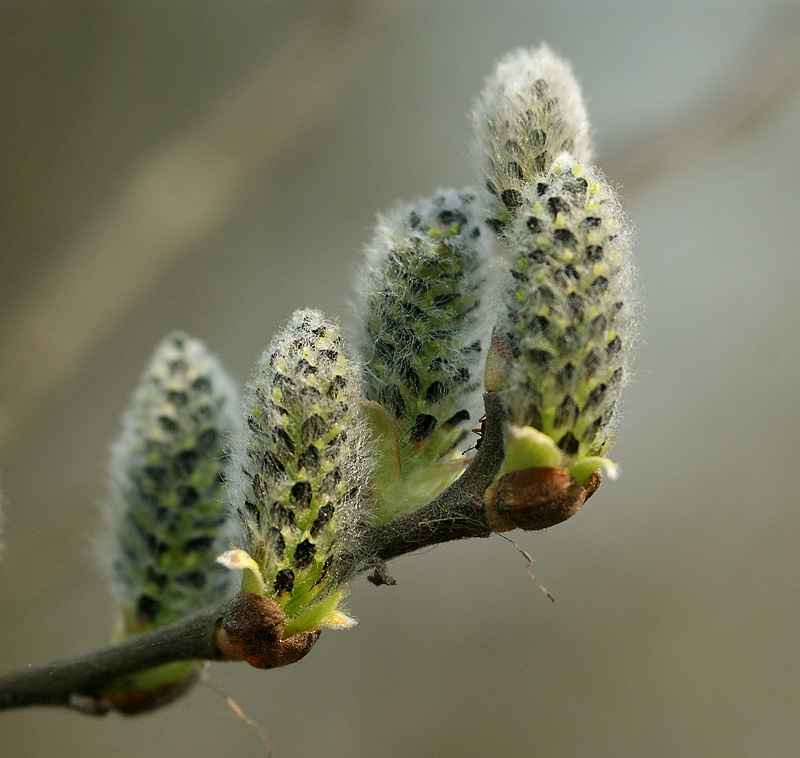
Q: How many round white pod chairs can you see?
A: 0